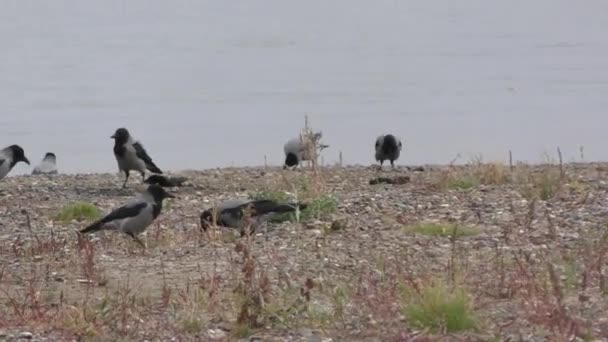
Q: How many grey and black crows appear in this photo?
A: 7